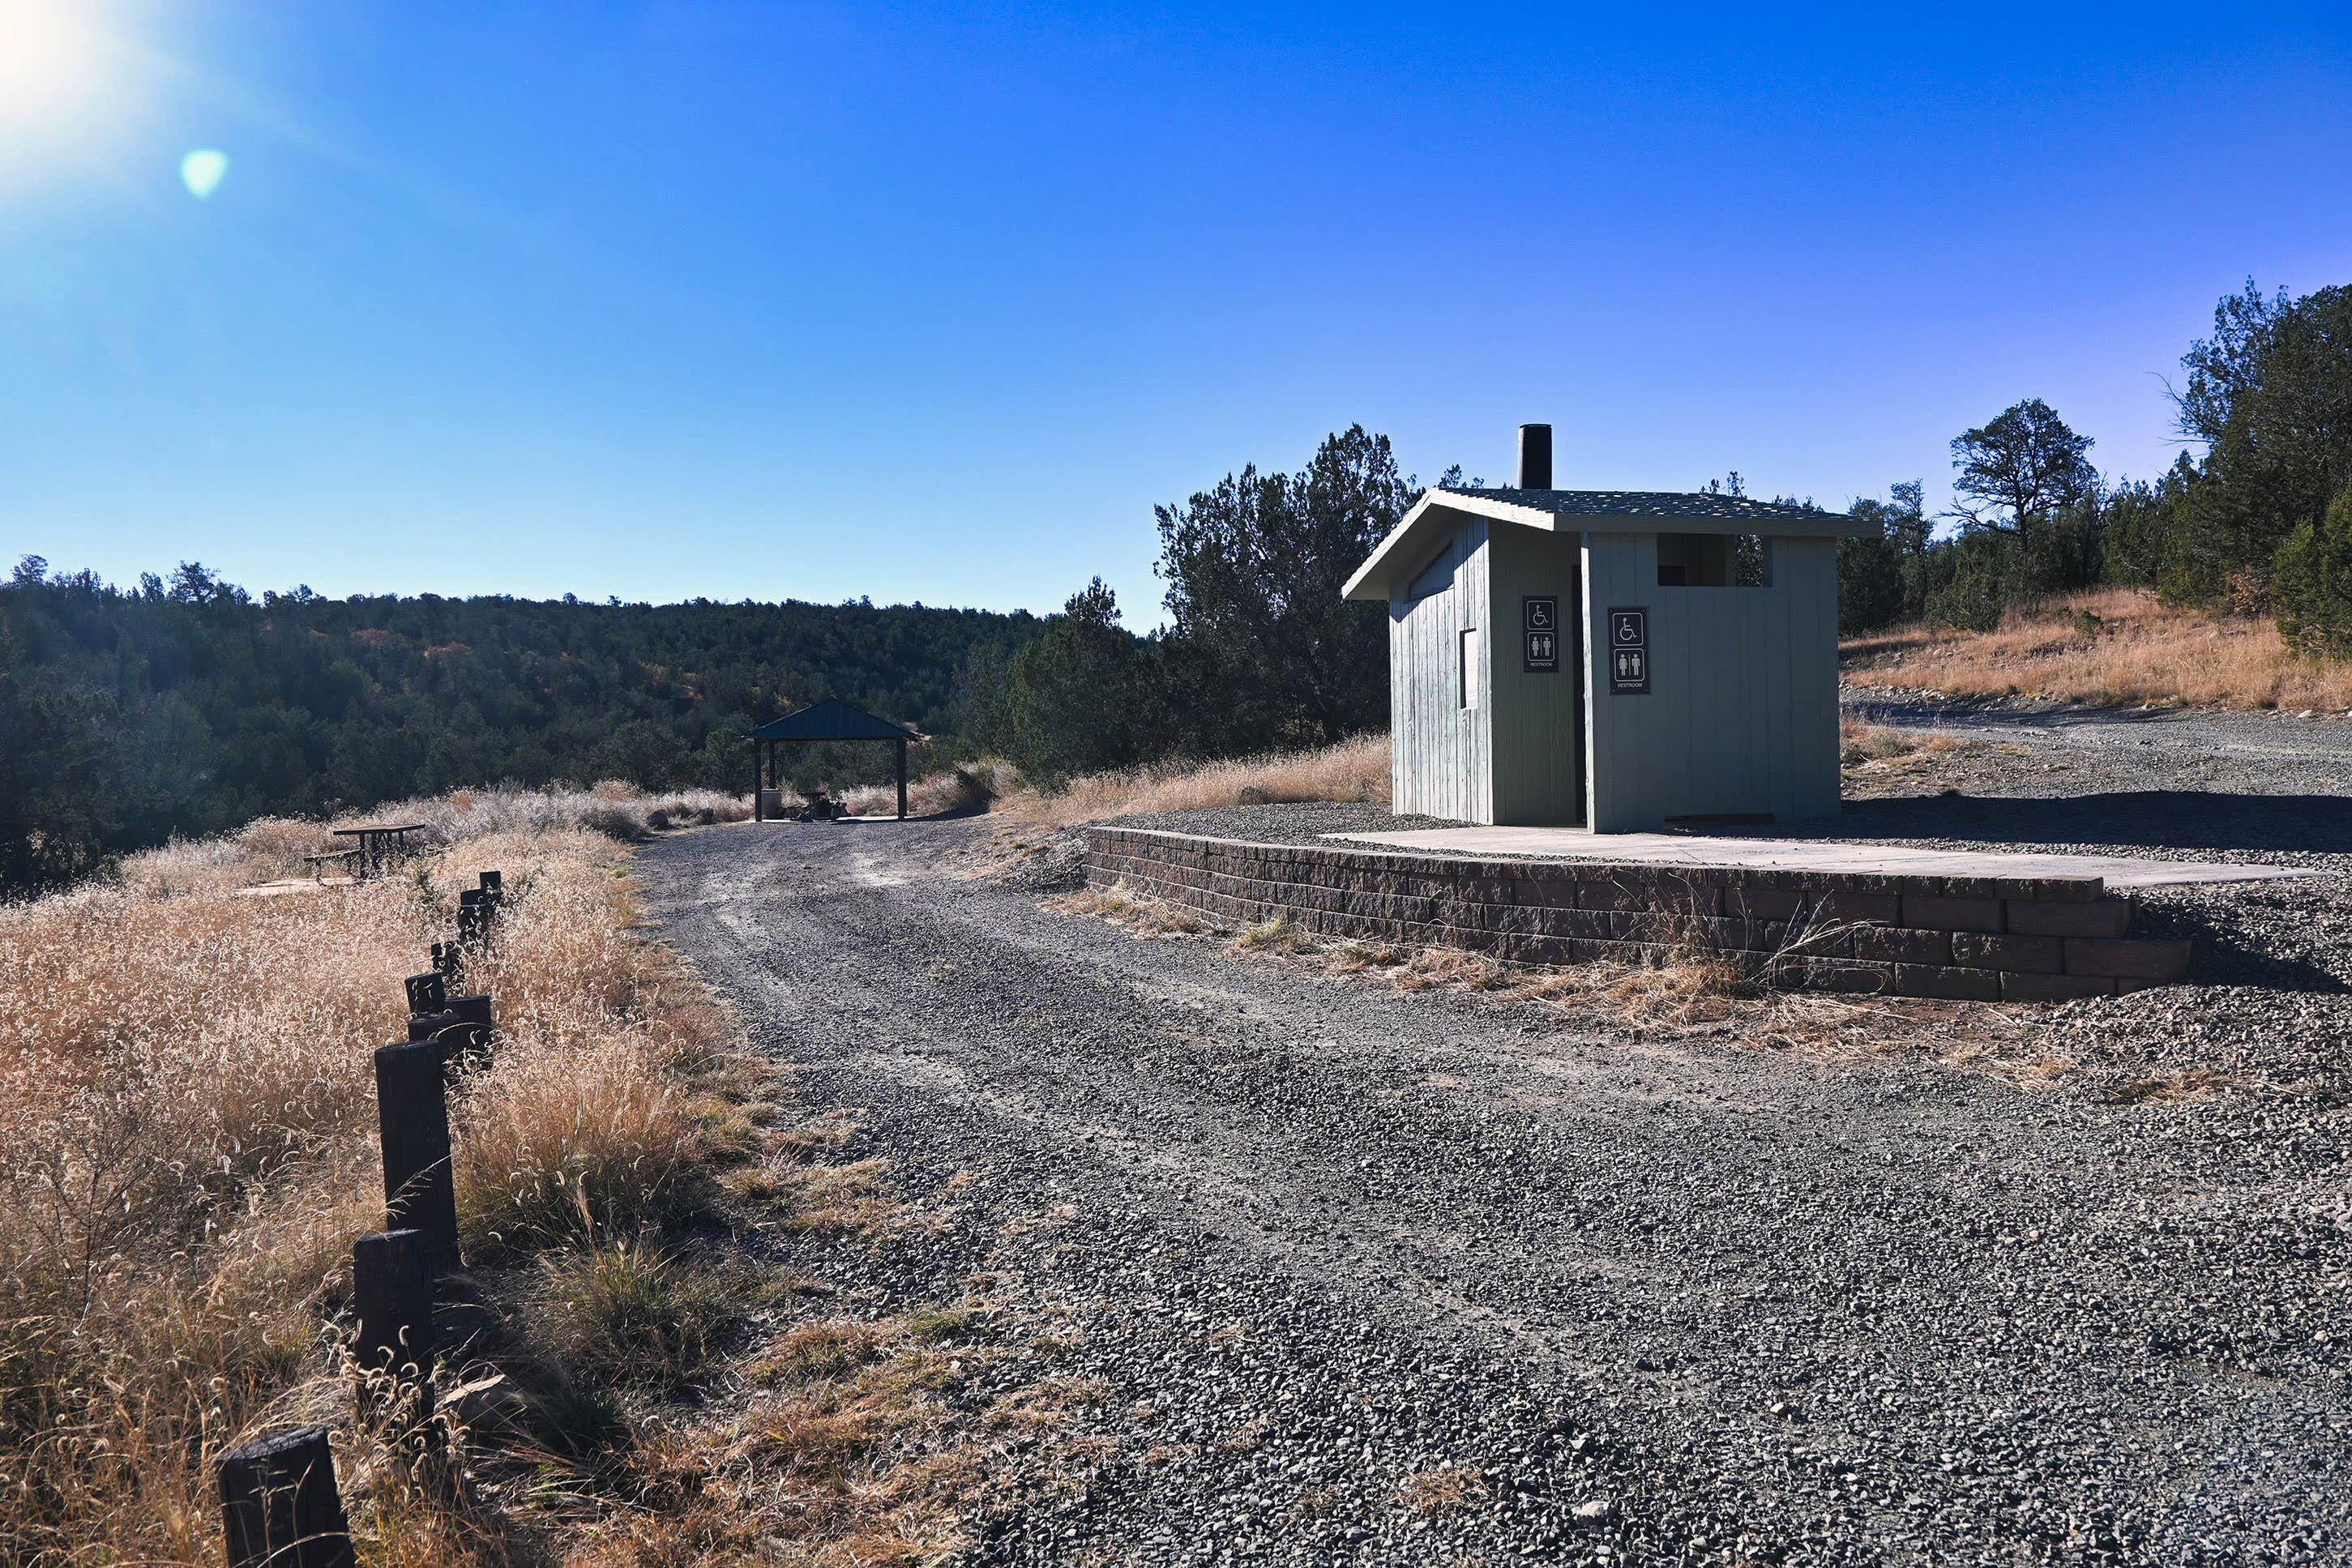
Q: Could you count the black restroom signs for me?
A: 2